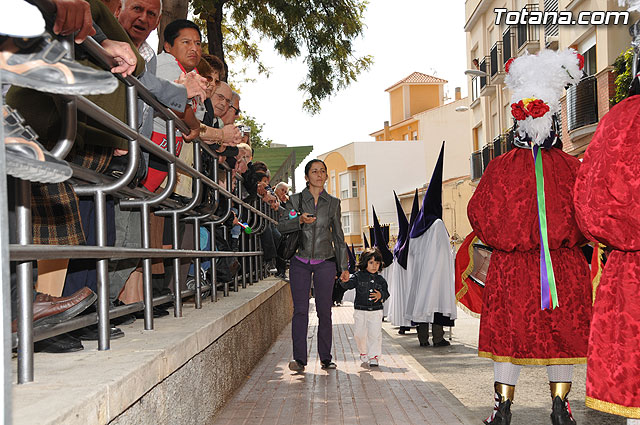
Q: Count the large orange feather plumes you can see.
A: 0